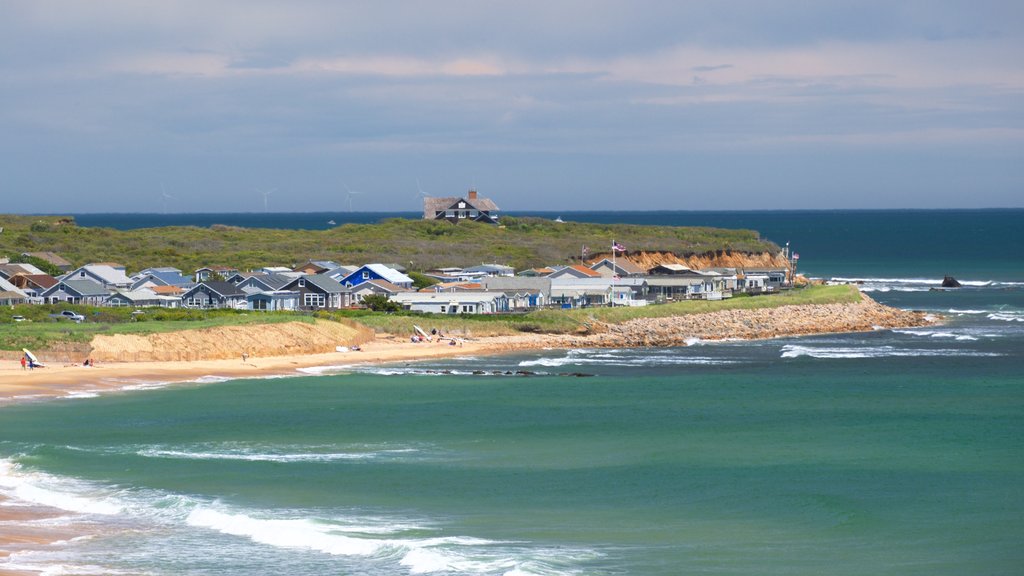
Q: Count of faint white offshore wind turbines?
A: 4